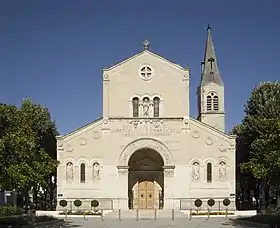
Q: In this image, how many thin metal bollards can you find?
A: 10